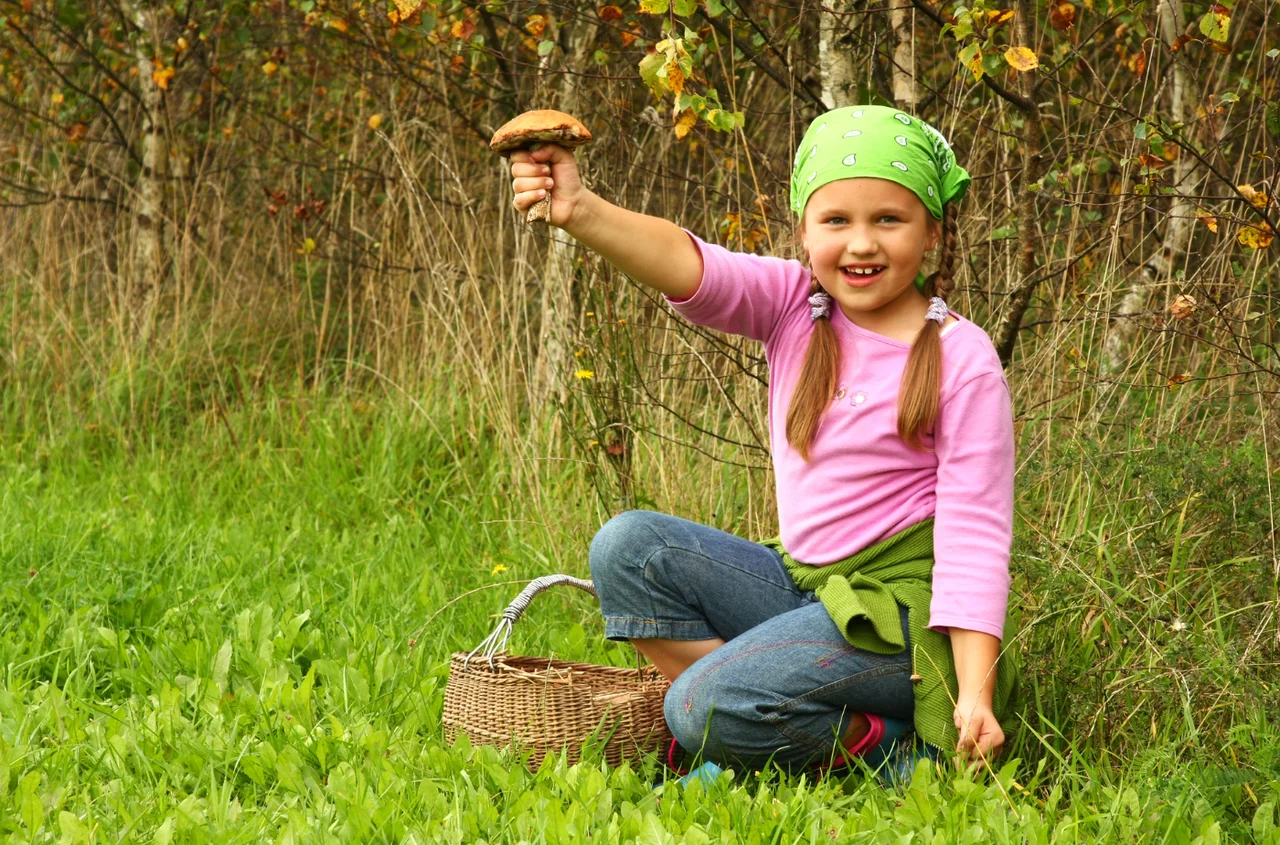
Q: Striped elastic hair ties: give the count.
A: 2